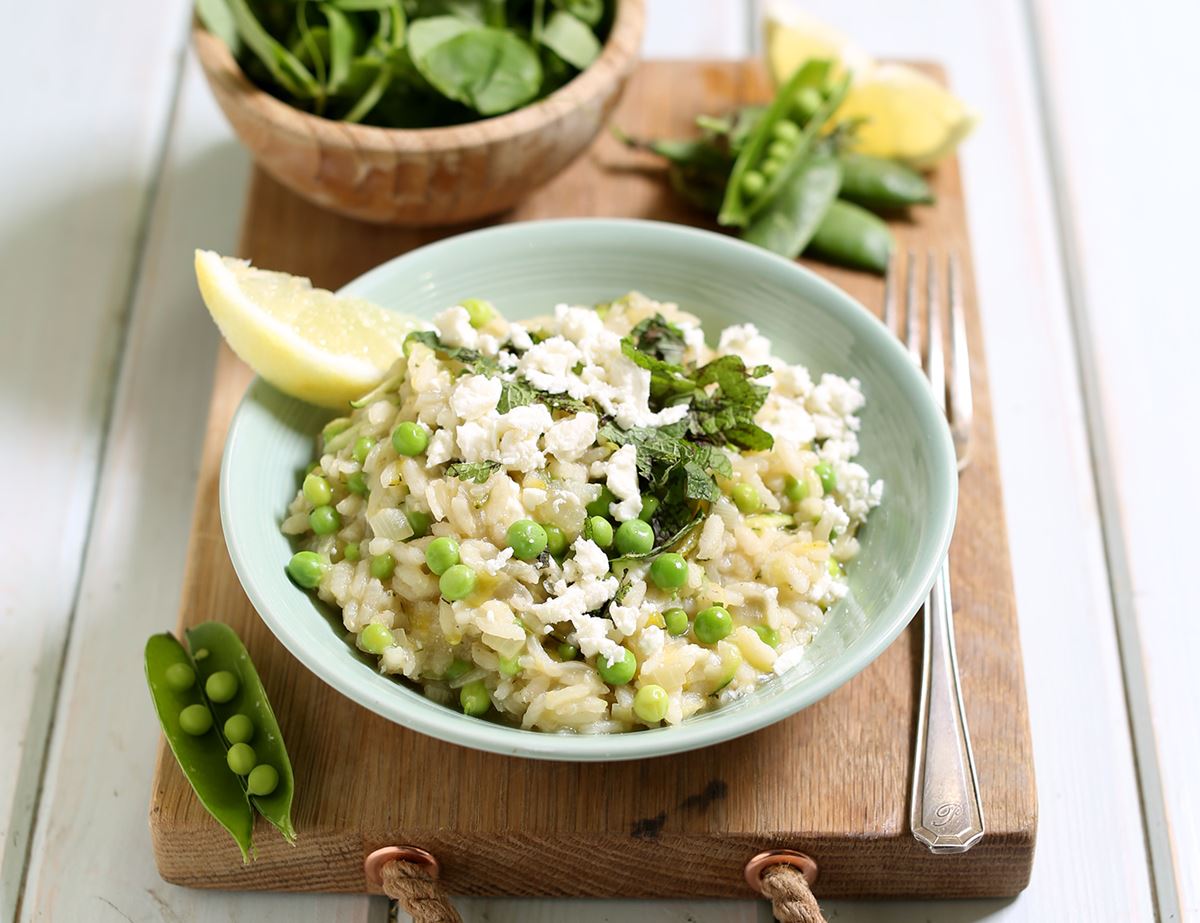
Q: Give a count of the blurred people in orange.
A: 0